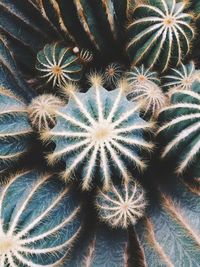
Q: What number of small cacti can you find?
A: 8